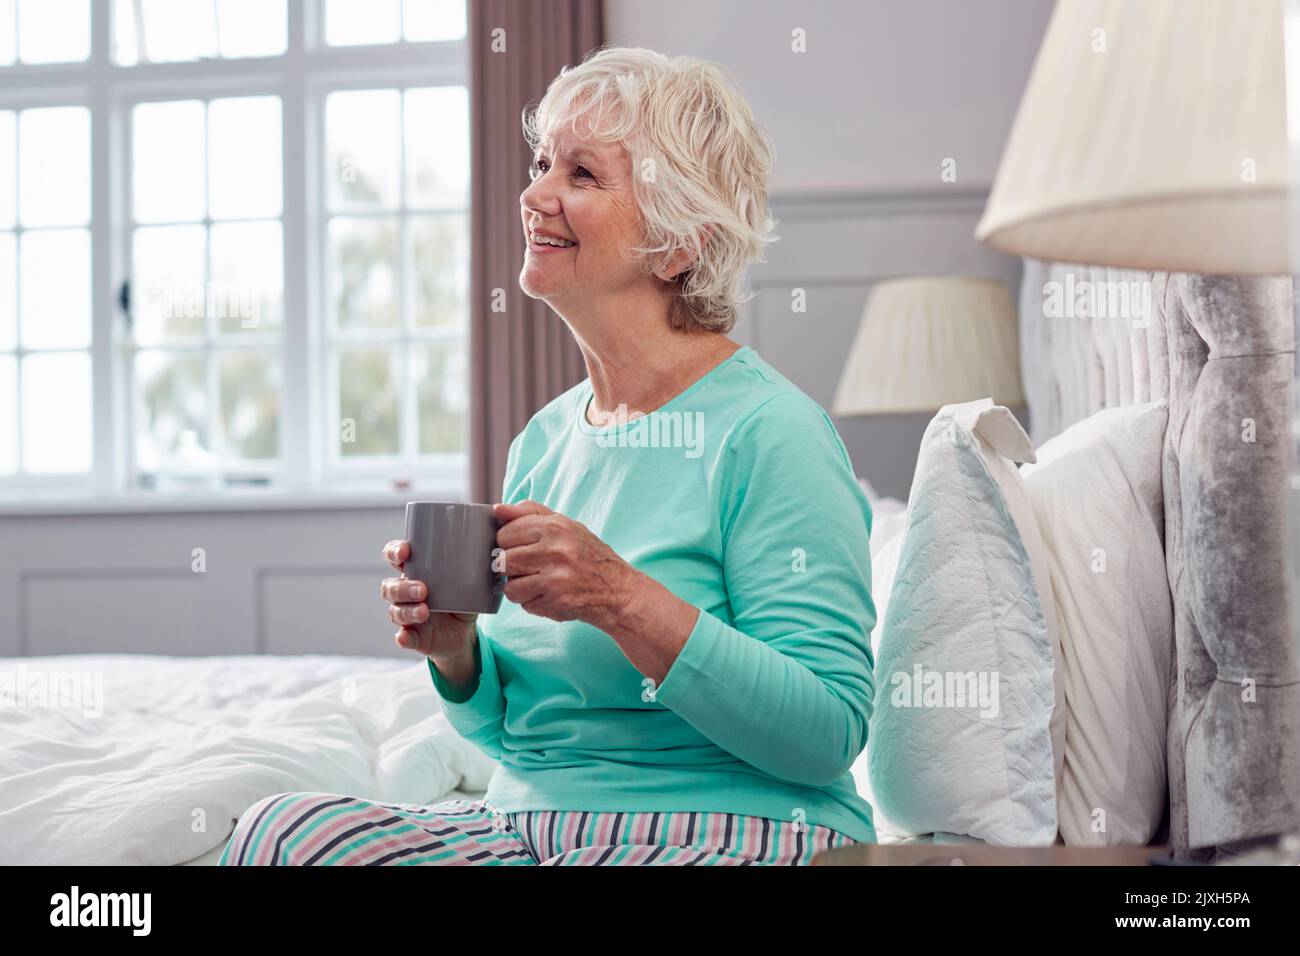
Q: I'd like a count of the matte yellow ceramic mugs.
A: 0